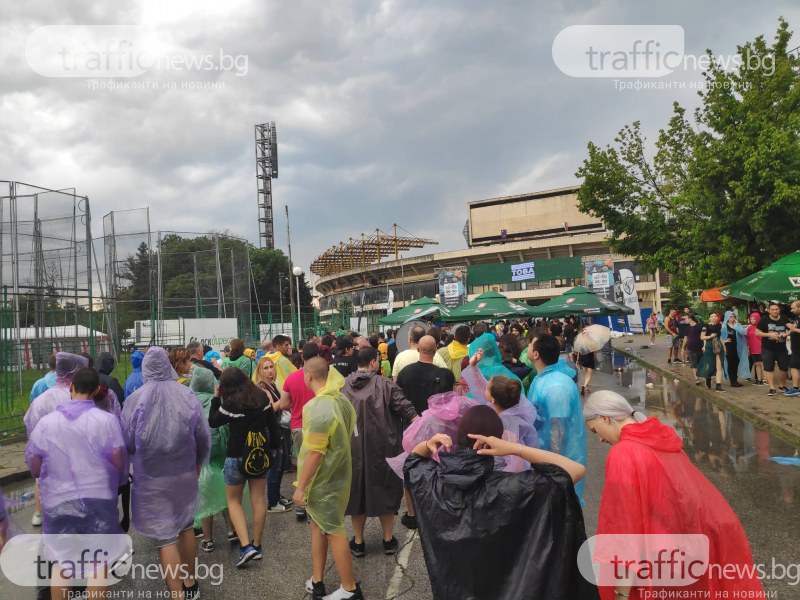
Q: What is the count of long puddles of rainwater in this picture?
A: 1